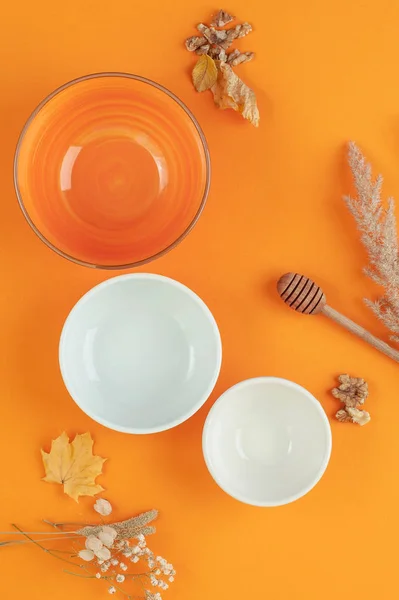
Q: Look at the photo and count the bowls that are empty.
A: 3